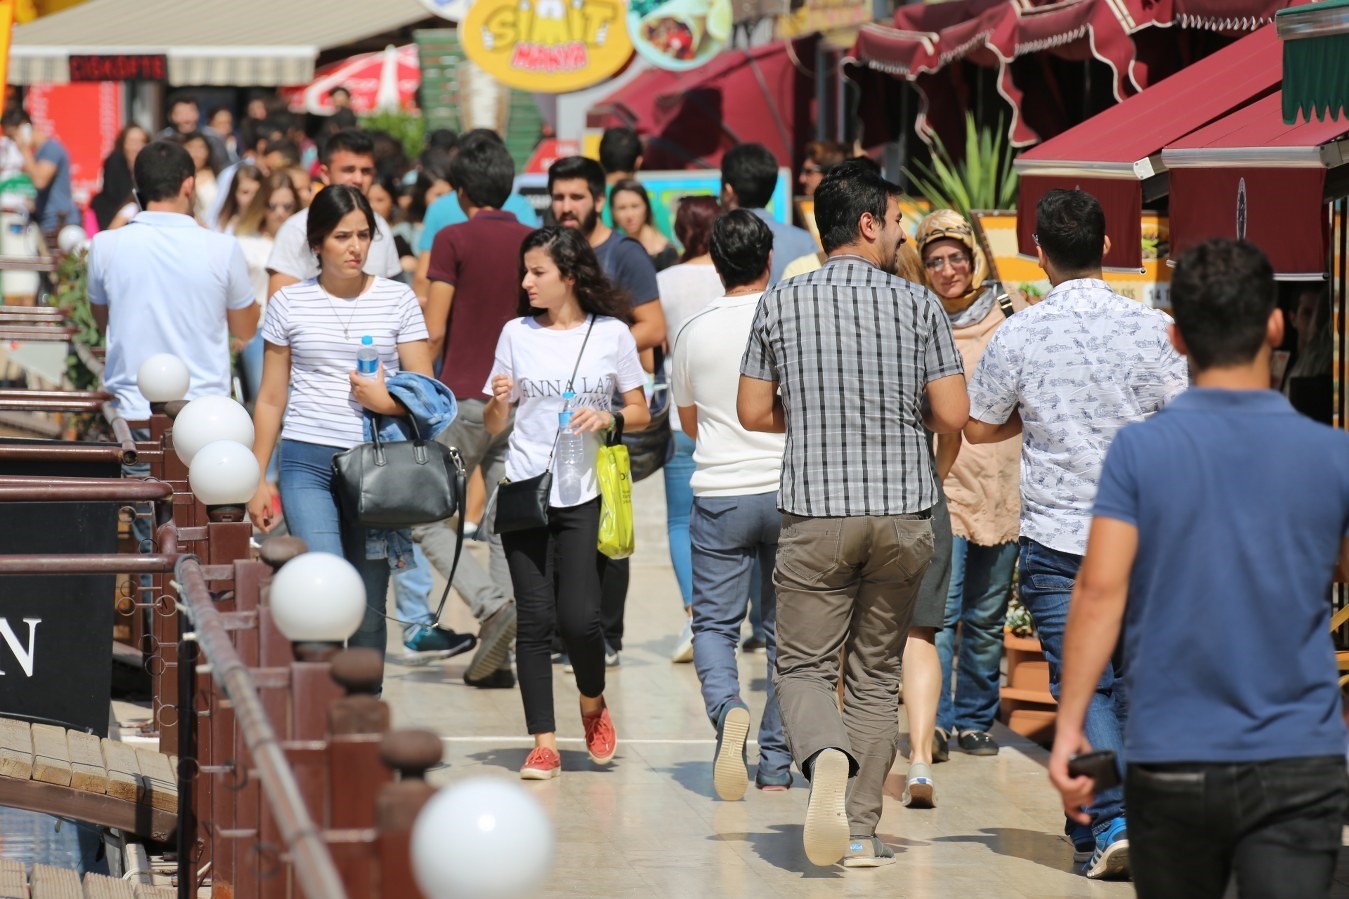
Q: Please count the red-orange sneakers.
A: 2